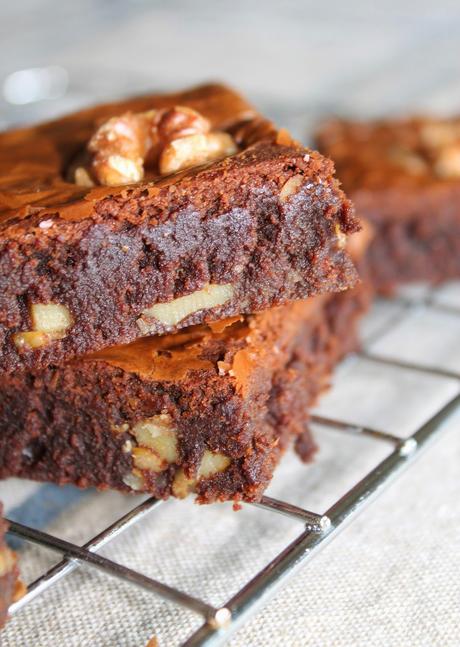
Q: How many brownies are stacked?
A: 2